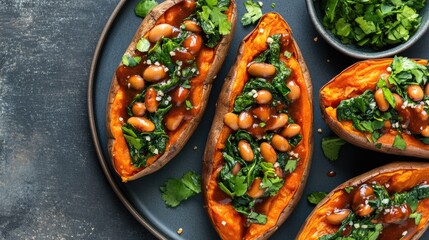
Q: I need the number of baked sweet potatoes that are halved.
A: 4